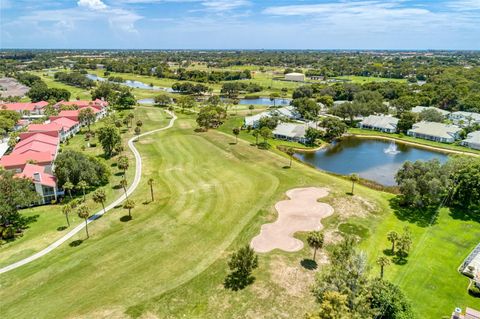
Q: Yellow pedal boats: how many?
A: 0